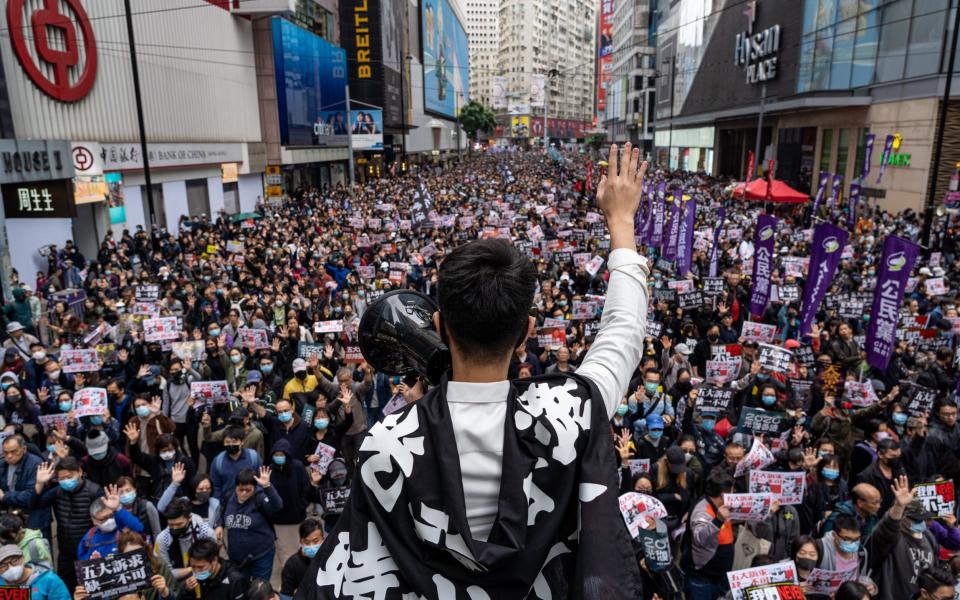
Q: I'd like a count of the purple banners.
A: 14